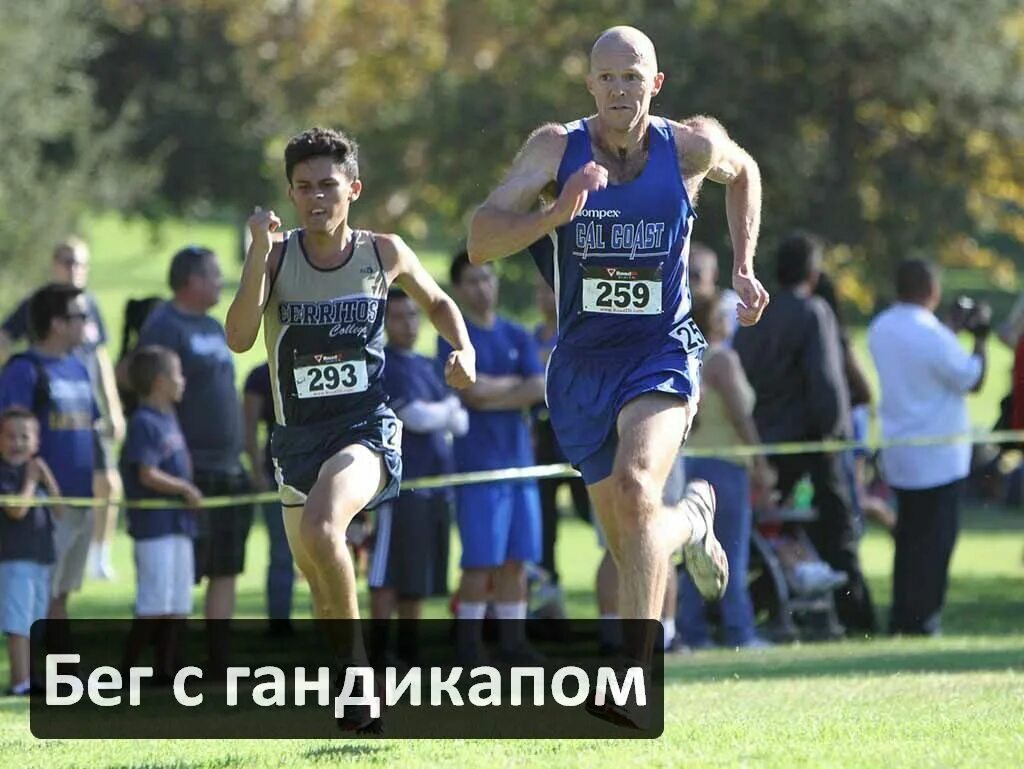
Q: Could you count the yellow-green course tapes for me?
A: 1